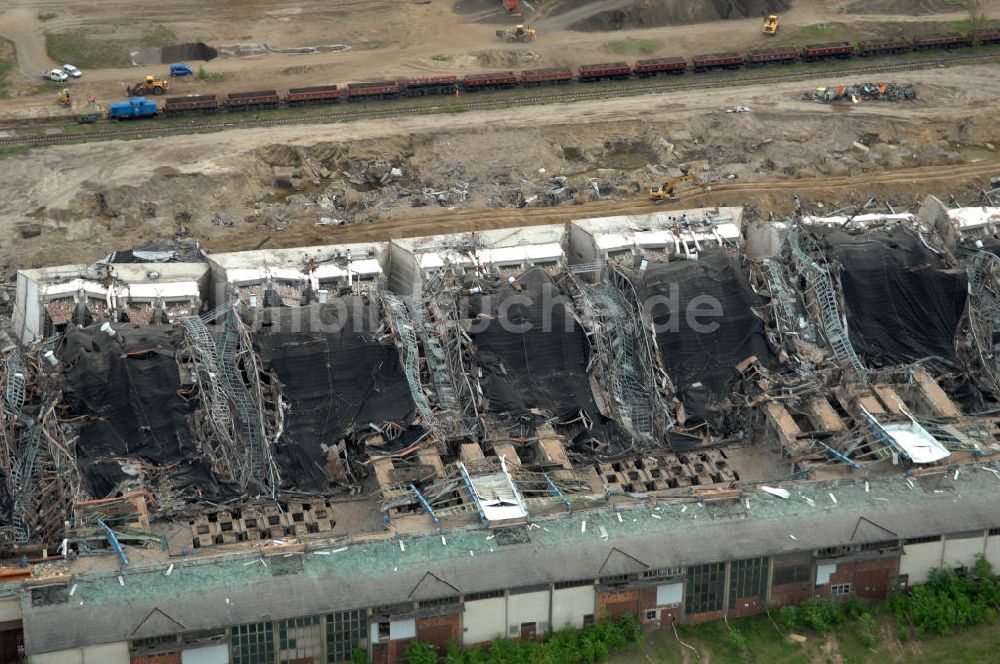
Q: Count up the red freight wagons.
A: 15